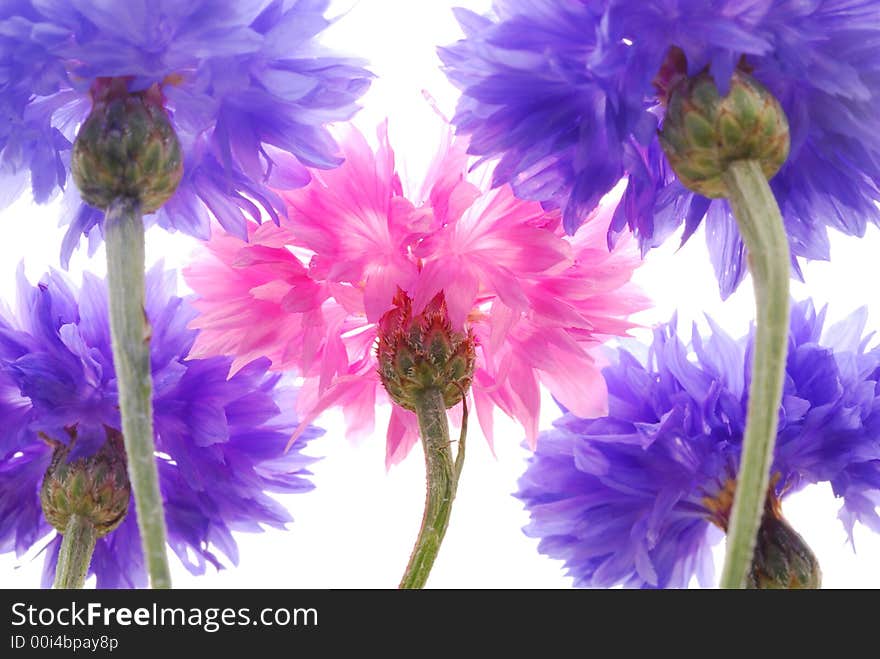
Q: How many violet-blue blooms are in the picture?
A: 4